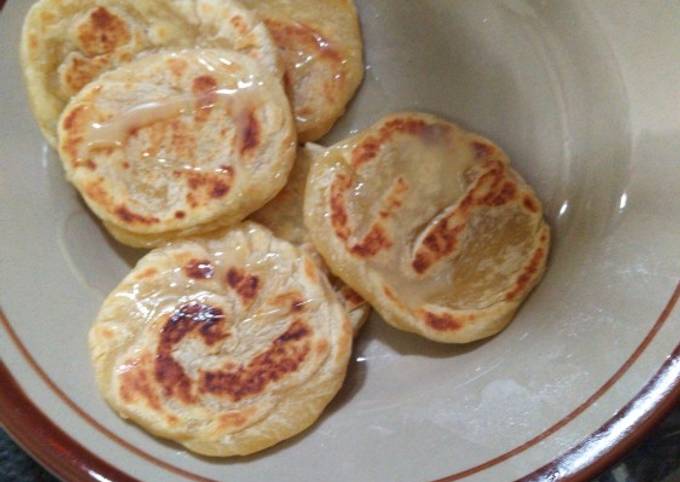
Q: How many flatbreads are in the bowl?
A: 6